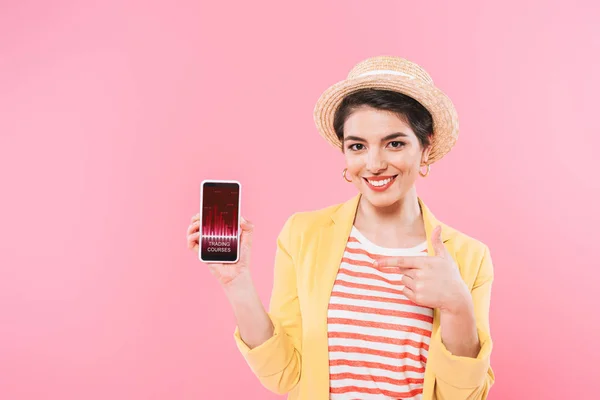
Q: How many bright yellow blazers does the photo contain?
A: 1